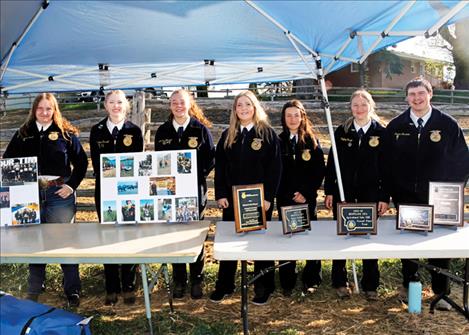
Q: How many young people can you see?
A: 7